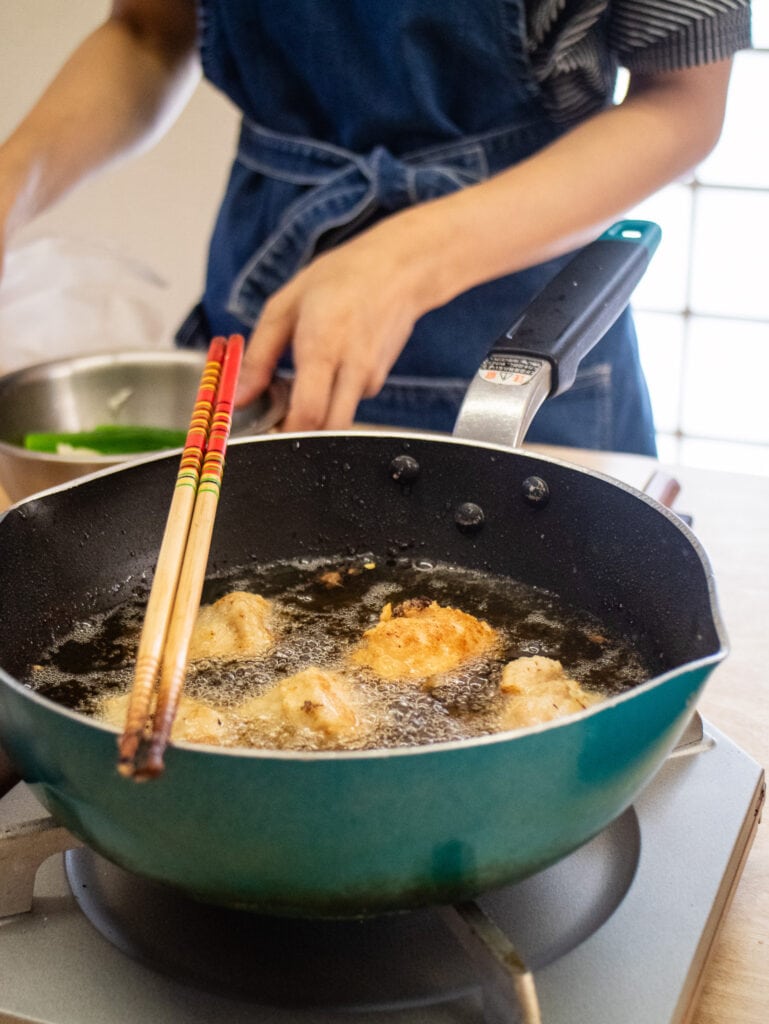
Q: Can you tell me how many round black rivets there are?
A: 3